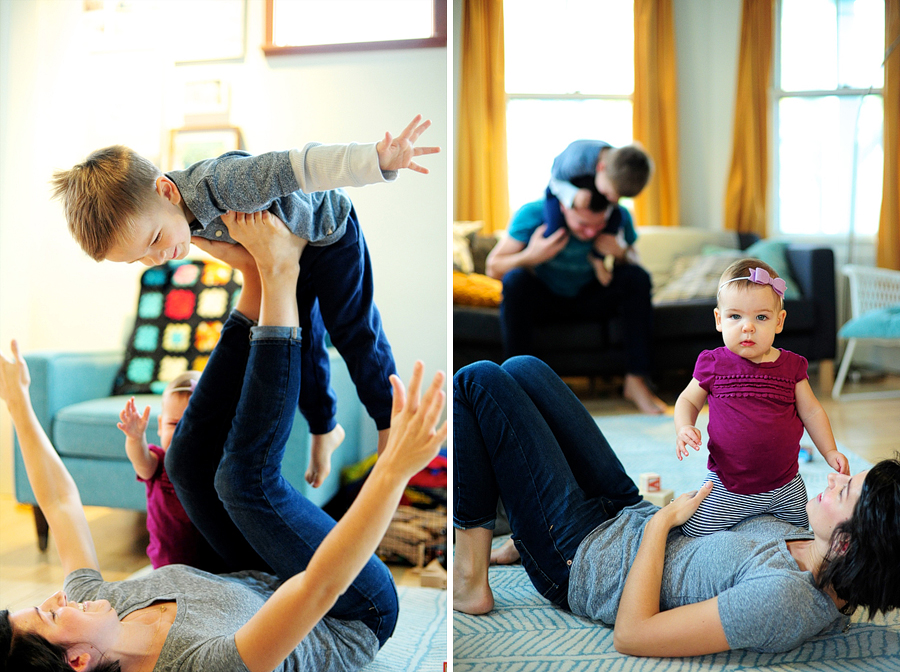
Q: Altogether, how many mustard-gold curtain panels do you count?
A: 4